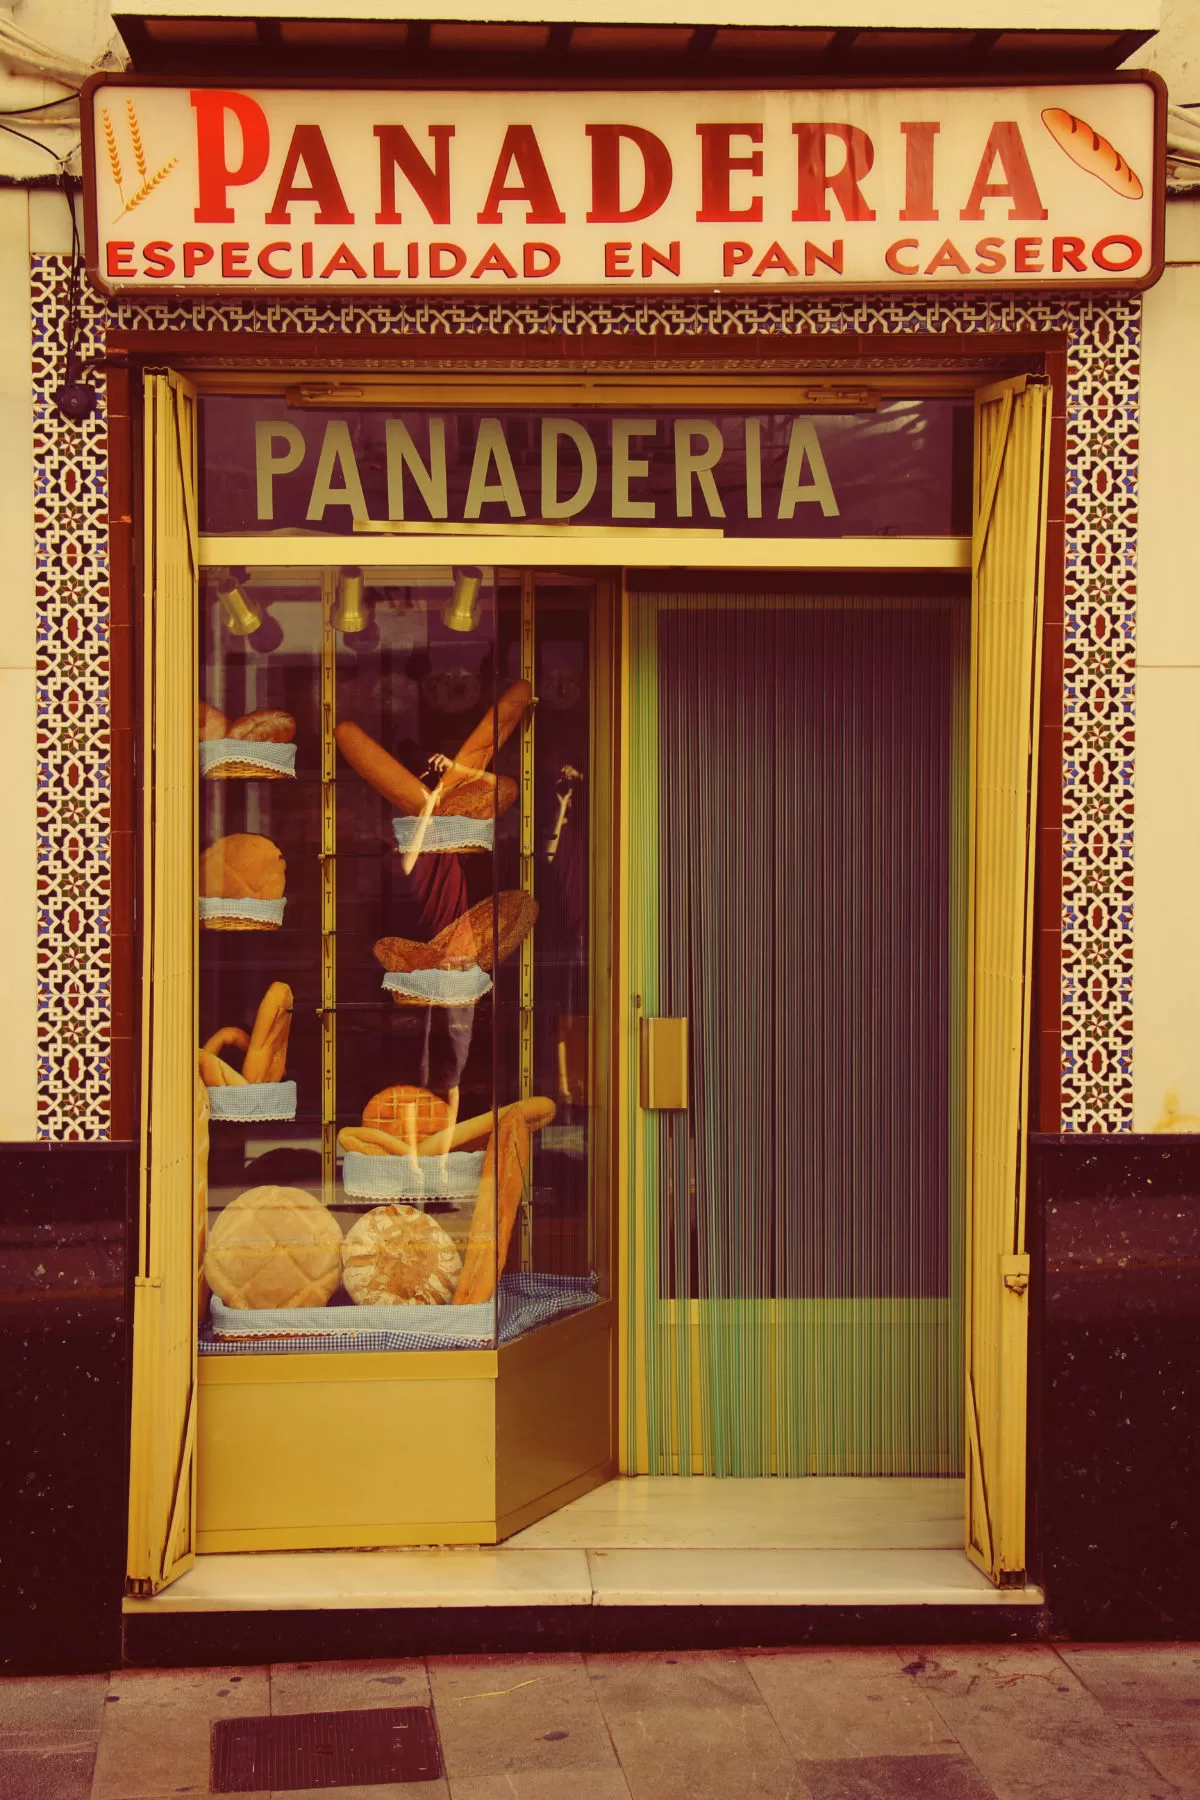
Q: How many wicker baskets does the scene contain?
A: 7